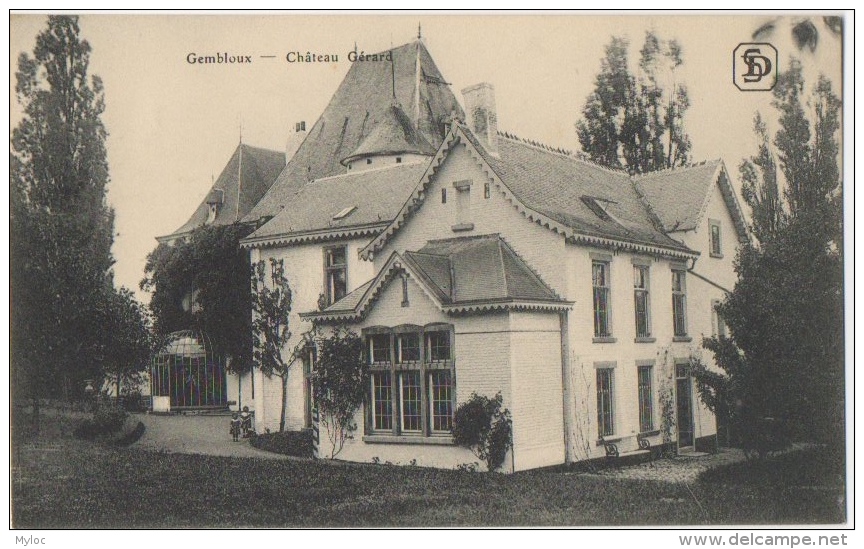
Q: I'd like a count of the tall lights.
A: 0